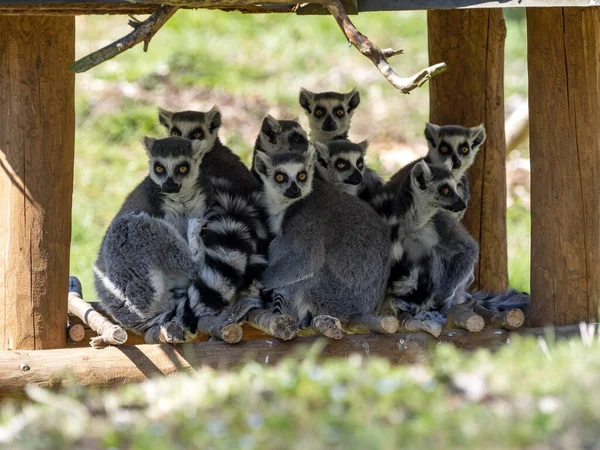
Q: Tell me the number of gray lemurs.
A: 8